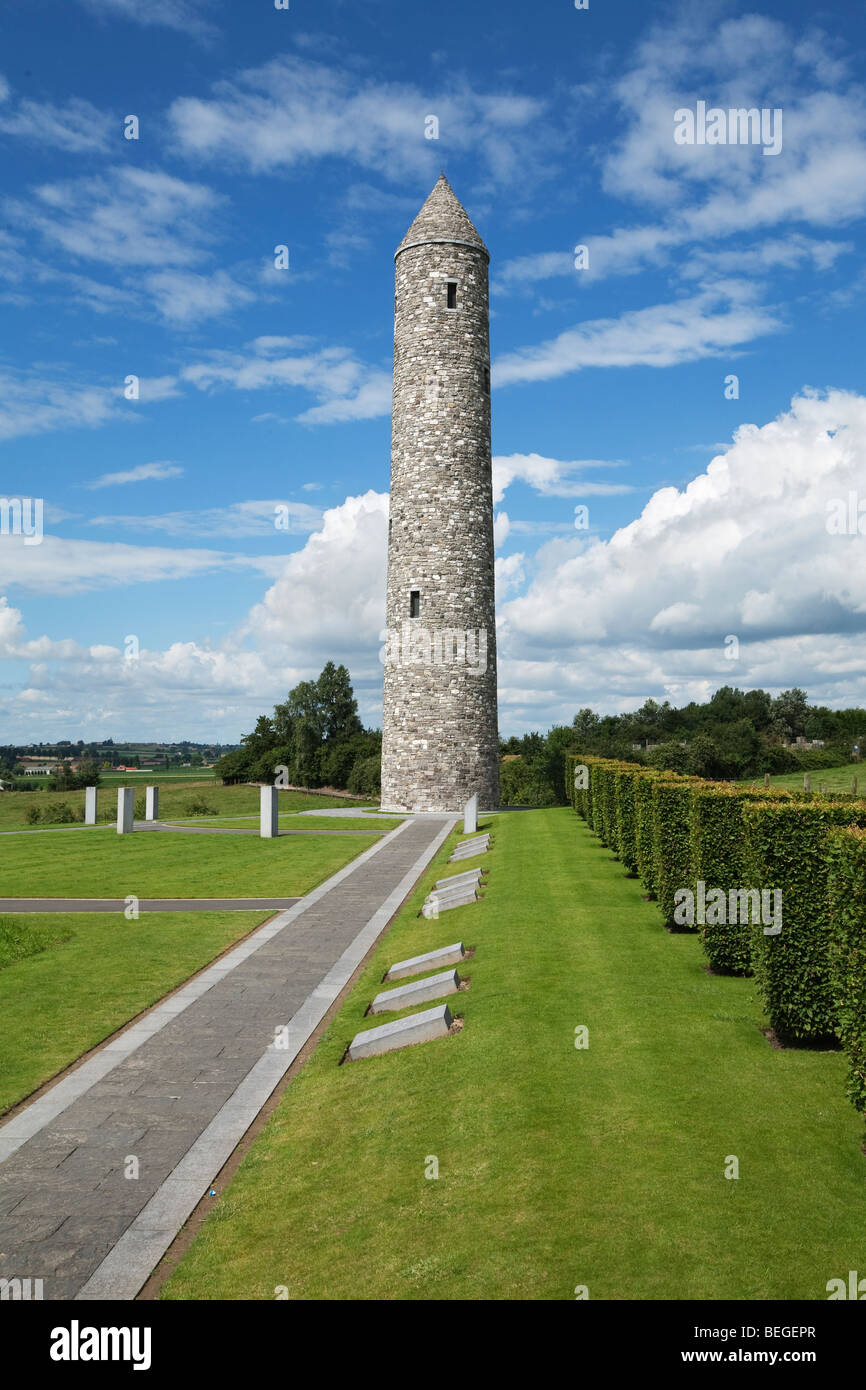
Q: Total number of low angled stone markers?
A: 9